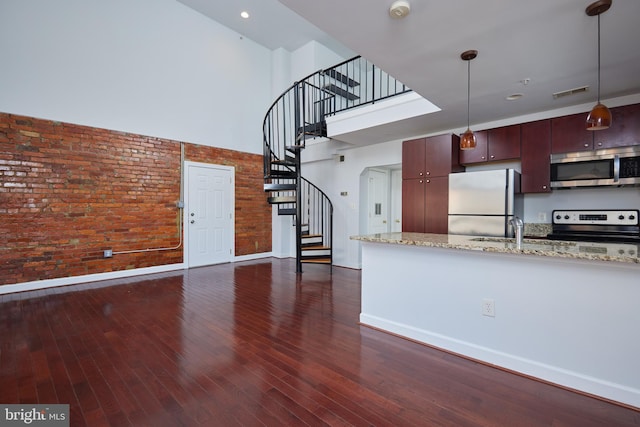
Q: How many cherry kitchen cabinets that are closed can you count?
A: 9